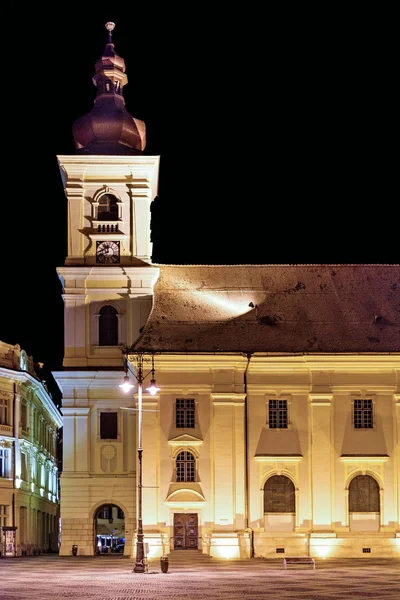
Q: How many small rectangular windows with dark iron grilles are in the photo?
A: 3